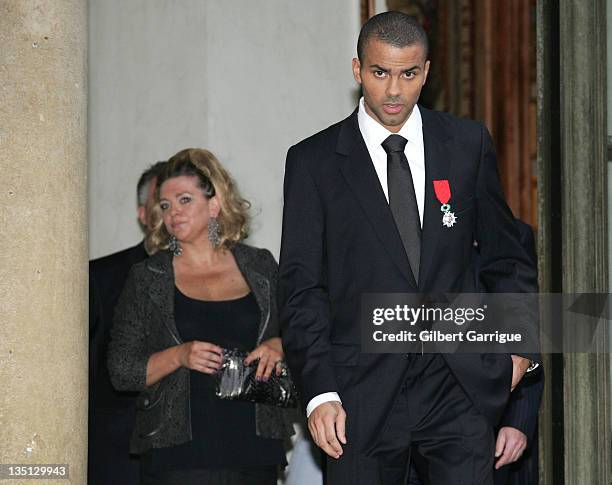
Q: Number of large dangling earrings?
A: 2